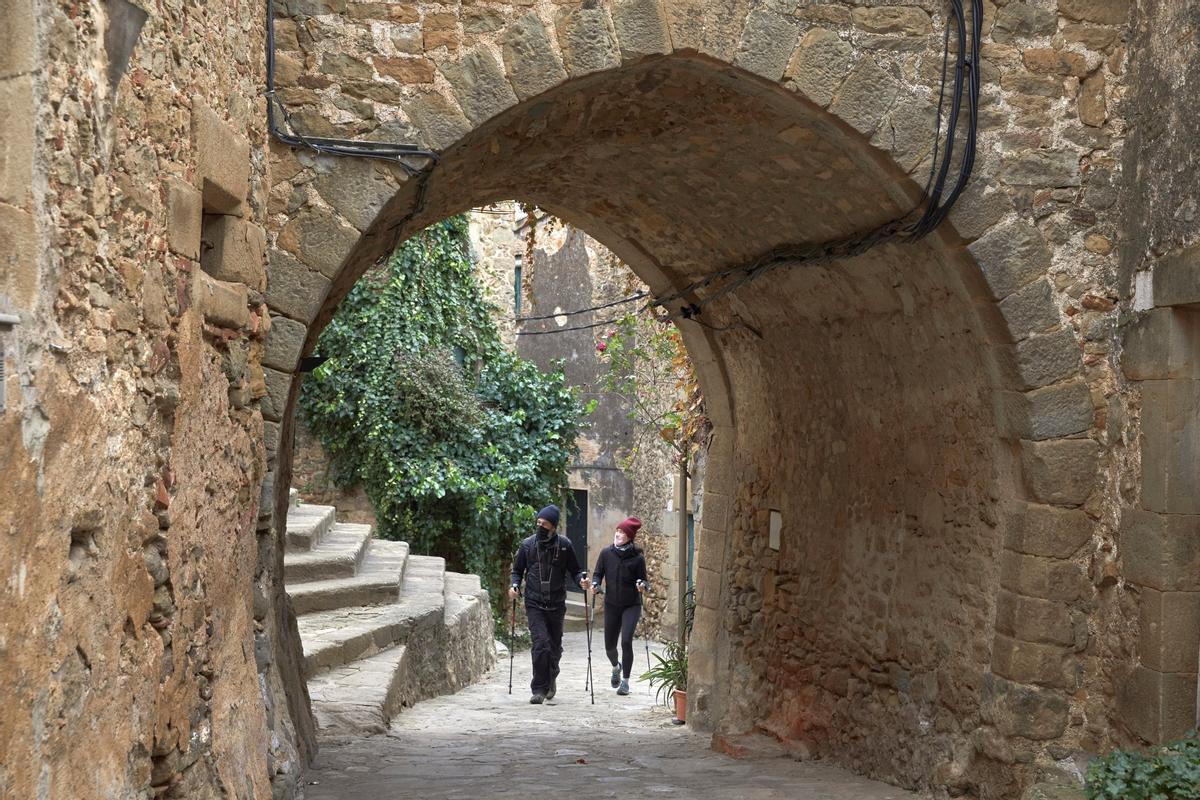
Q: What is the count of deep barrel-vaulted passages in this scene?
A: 1